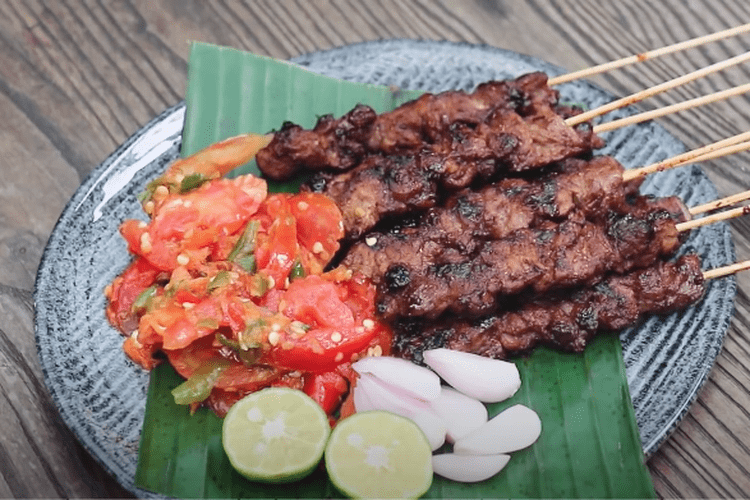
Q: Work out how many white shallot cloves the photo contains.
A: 6